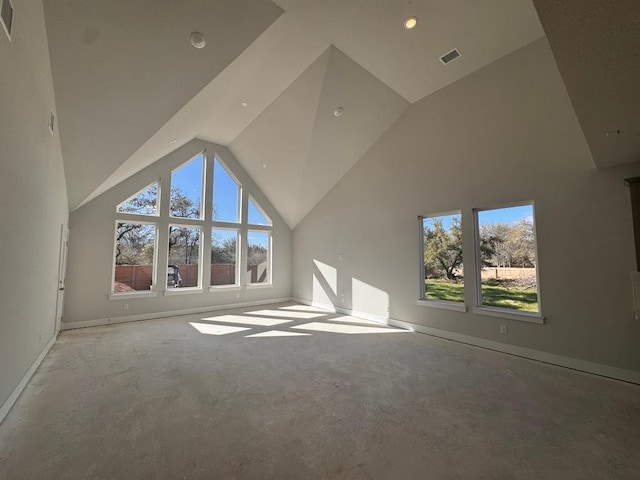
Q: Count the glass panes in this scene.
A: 10